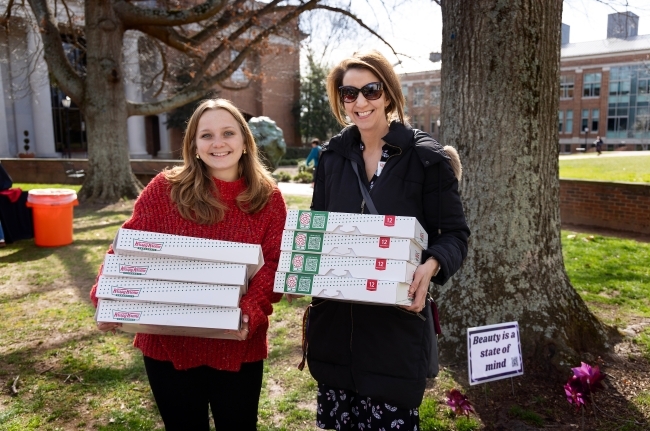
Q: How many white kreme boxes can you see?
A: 8